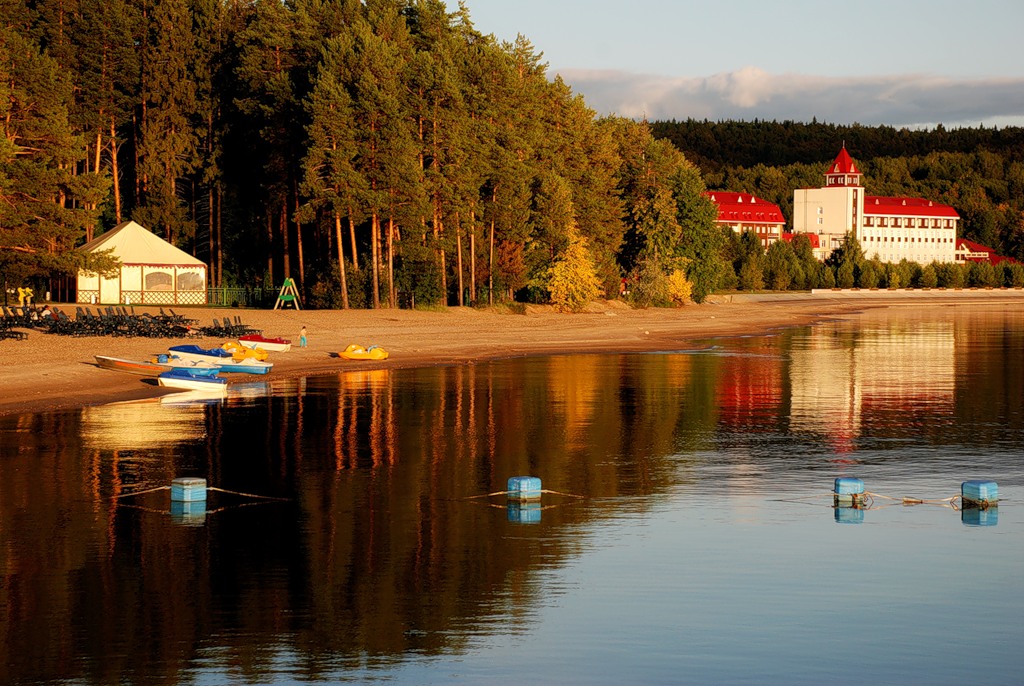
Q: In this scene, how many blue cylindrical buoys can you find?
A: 4